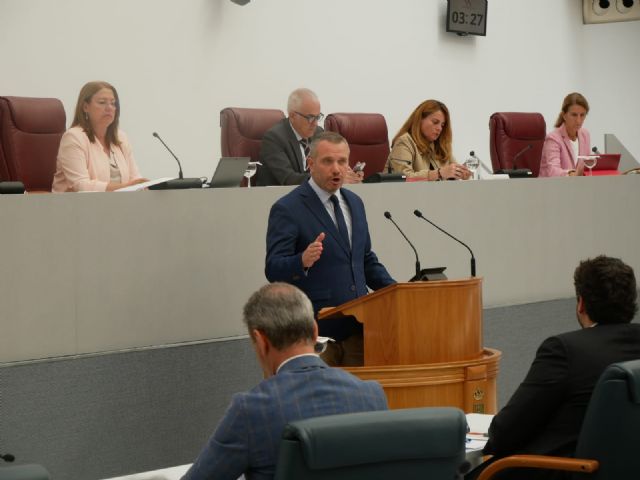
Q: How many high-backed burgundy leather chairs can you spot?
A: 4